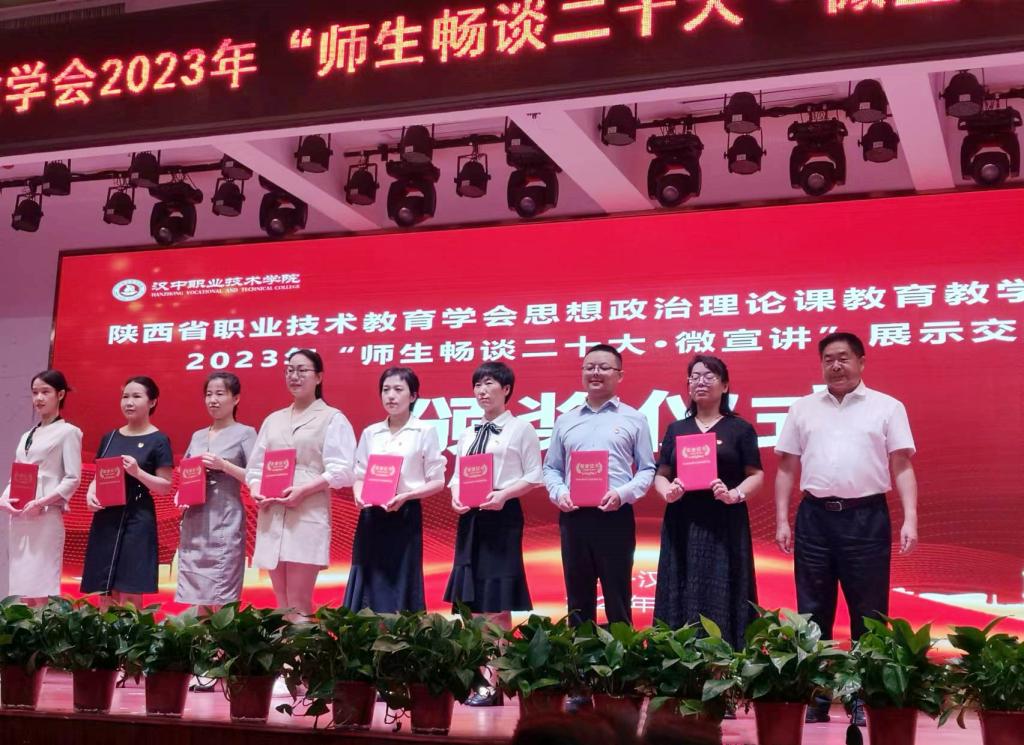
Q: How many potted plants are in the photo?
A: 12